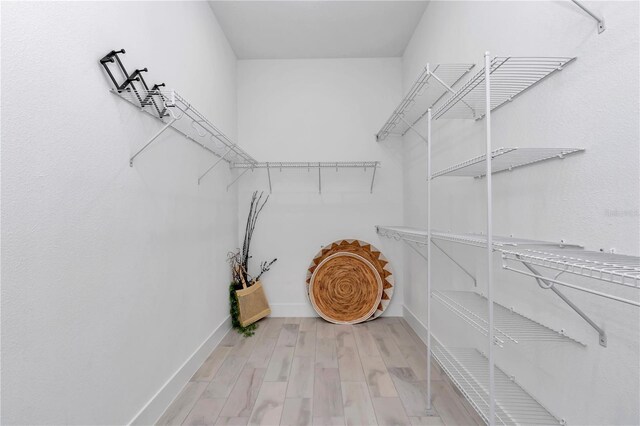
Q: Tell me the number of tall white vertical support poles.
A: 2